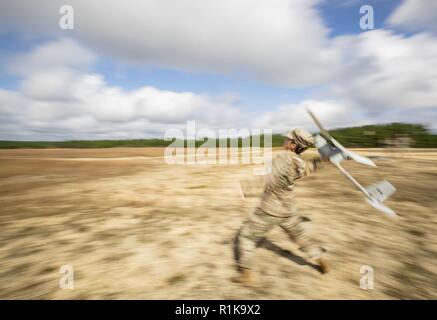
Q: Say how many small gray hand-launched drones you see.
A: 1